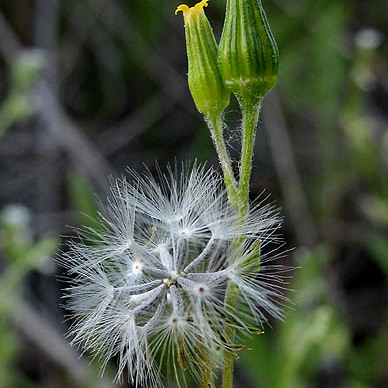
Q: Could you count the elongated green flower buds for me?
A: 2